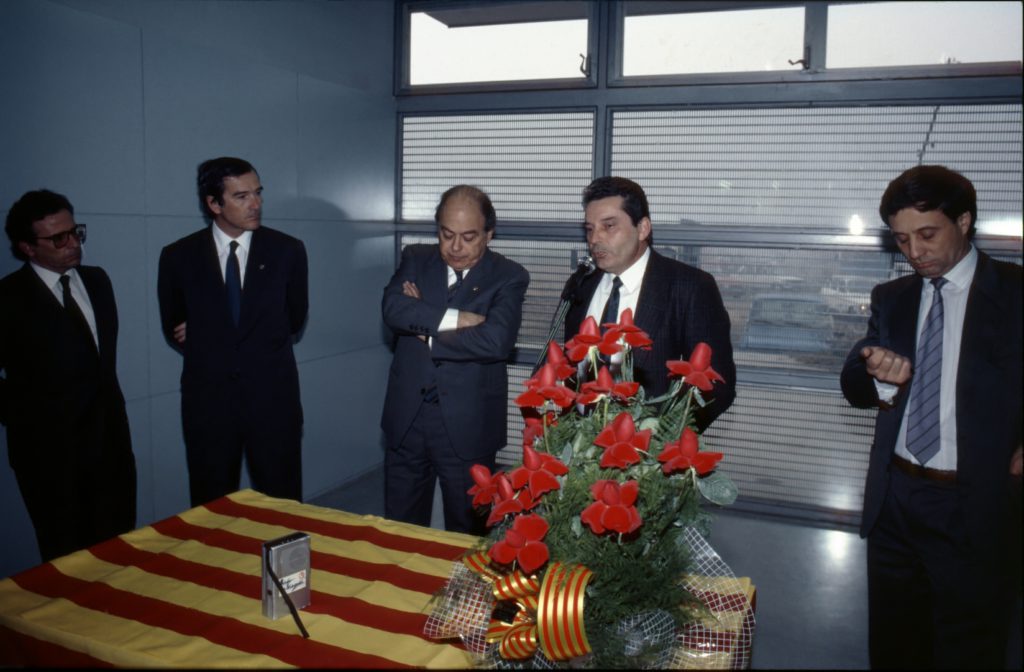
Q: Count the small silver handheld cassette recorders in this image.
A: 1